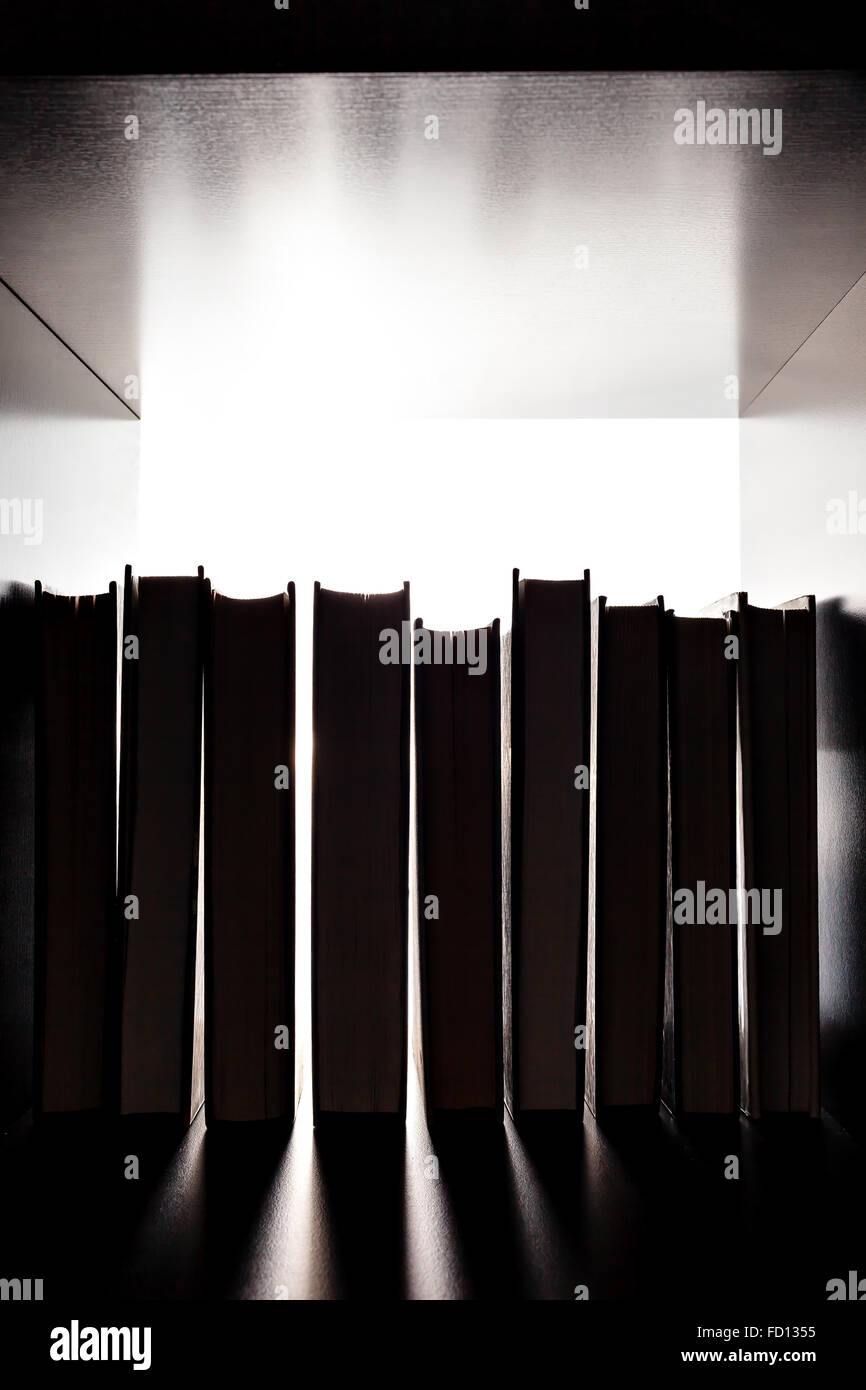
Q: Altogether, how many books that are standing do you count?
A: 9